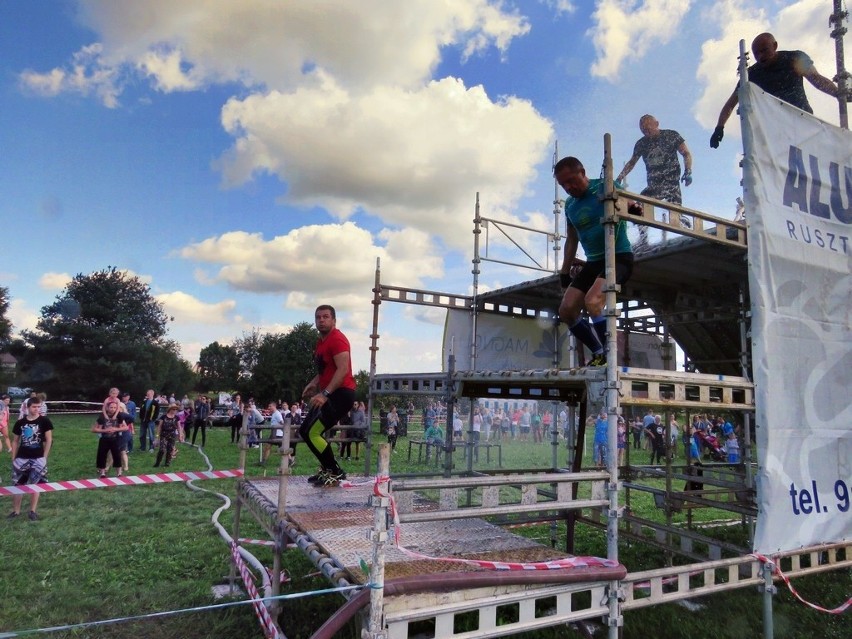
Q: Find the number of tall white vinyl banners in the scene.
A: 1